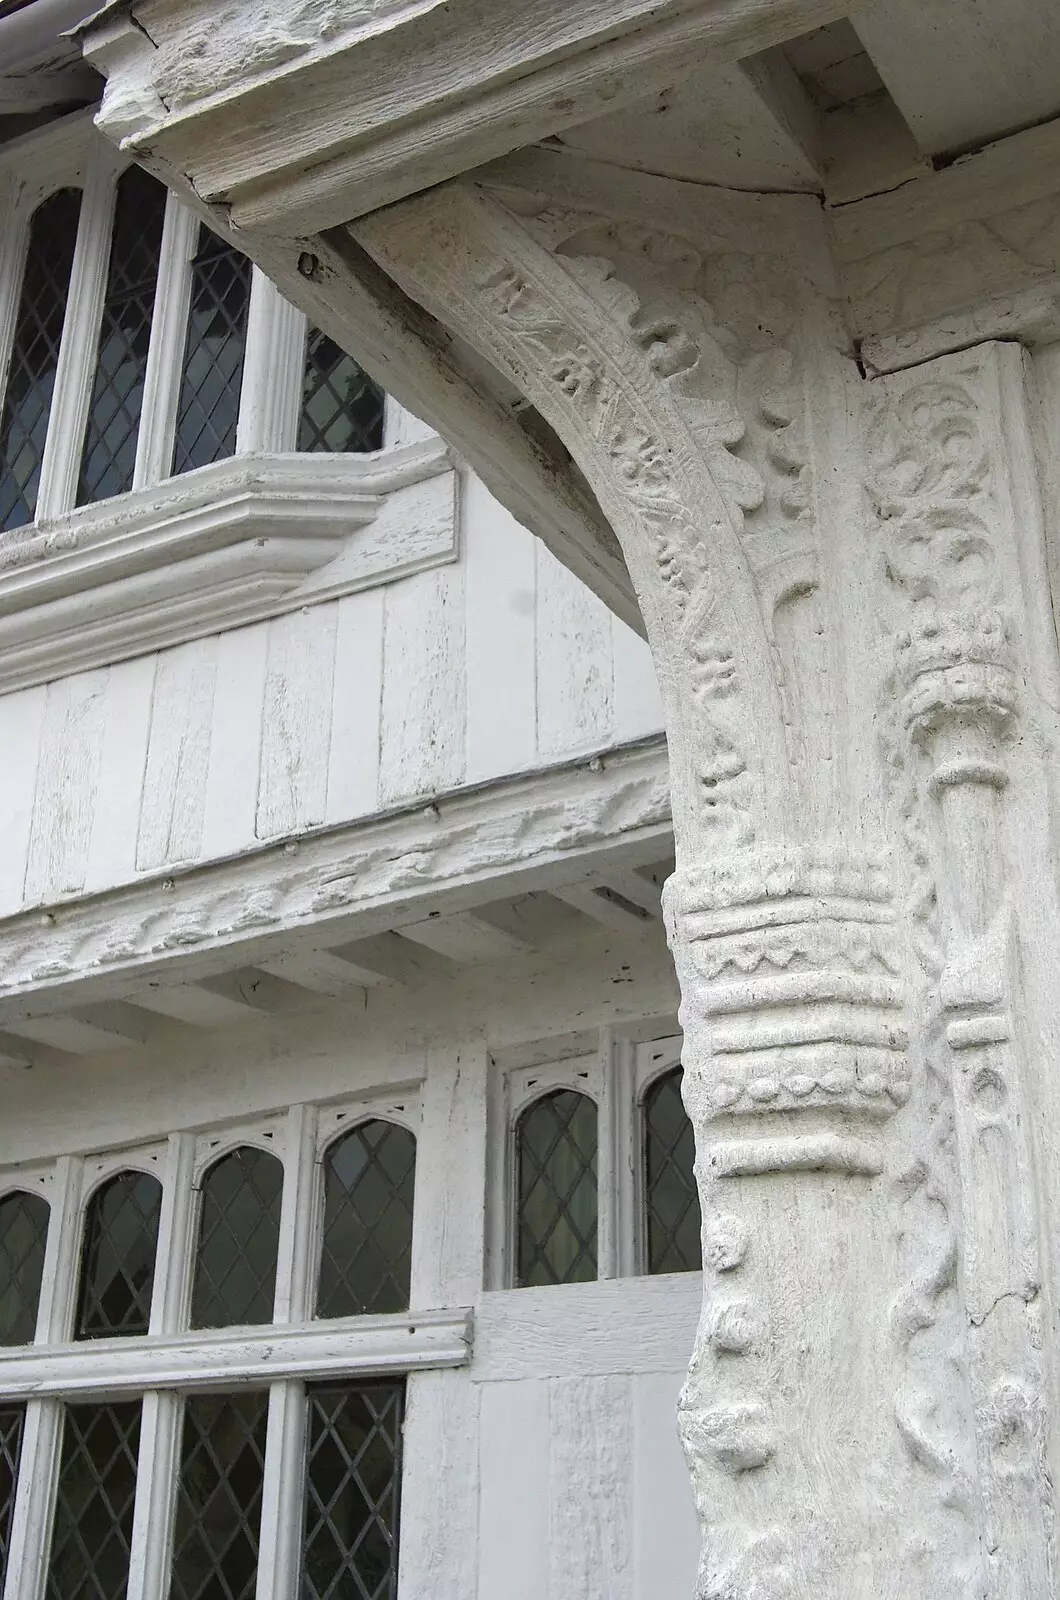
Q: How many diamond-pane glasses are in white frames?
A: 14